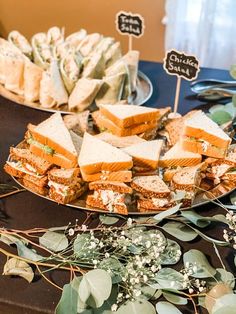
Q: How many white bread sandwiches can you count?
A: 6